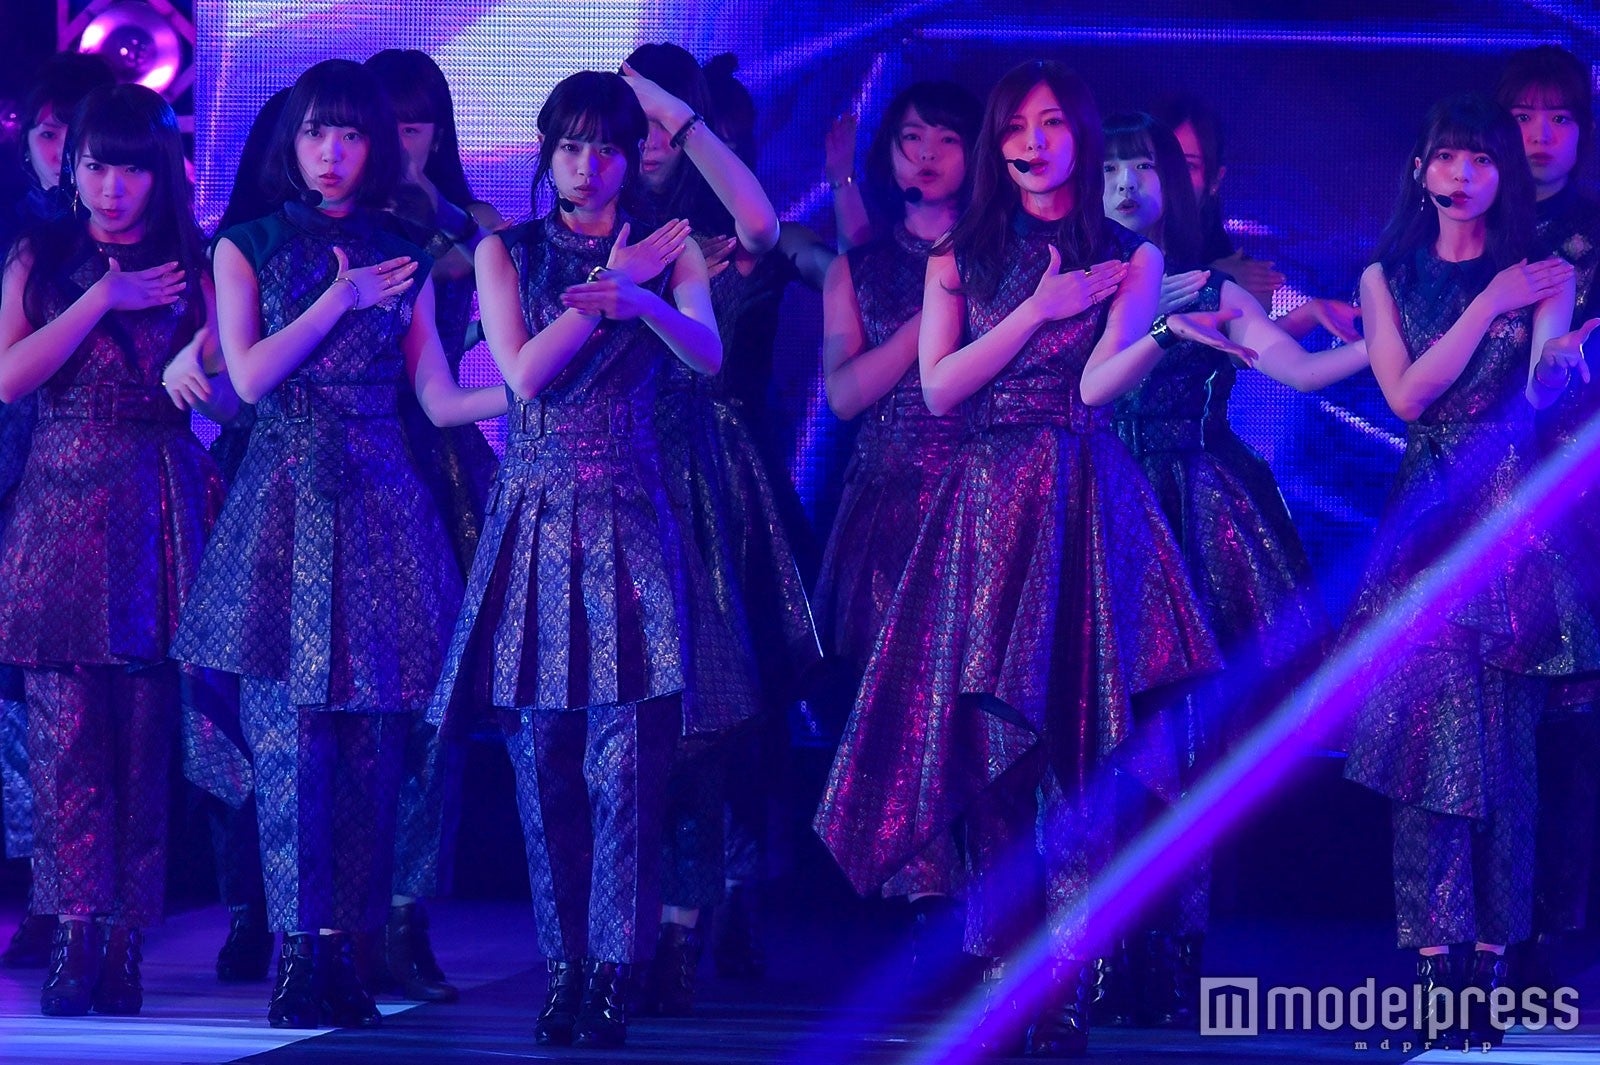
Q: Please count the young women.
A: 14